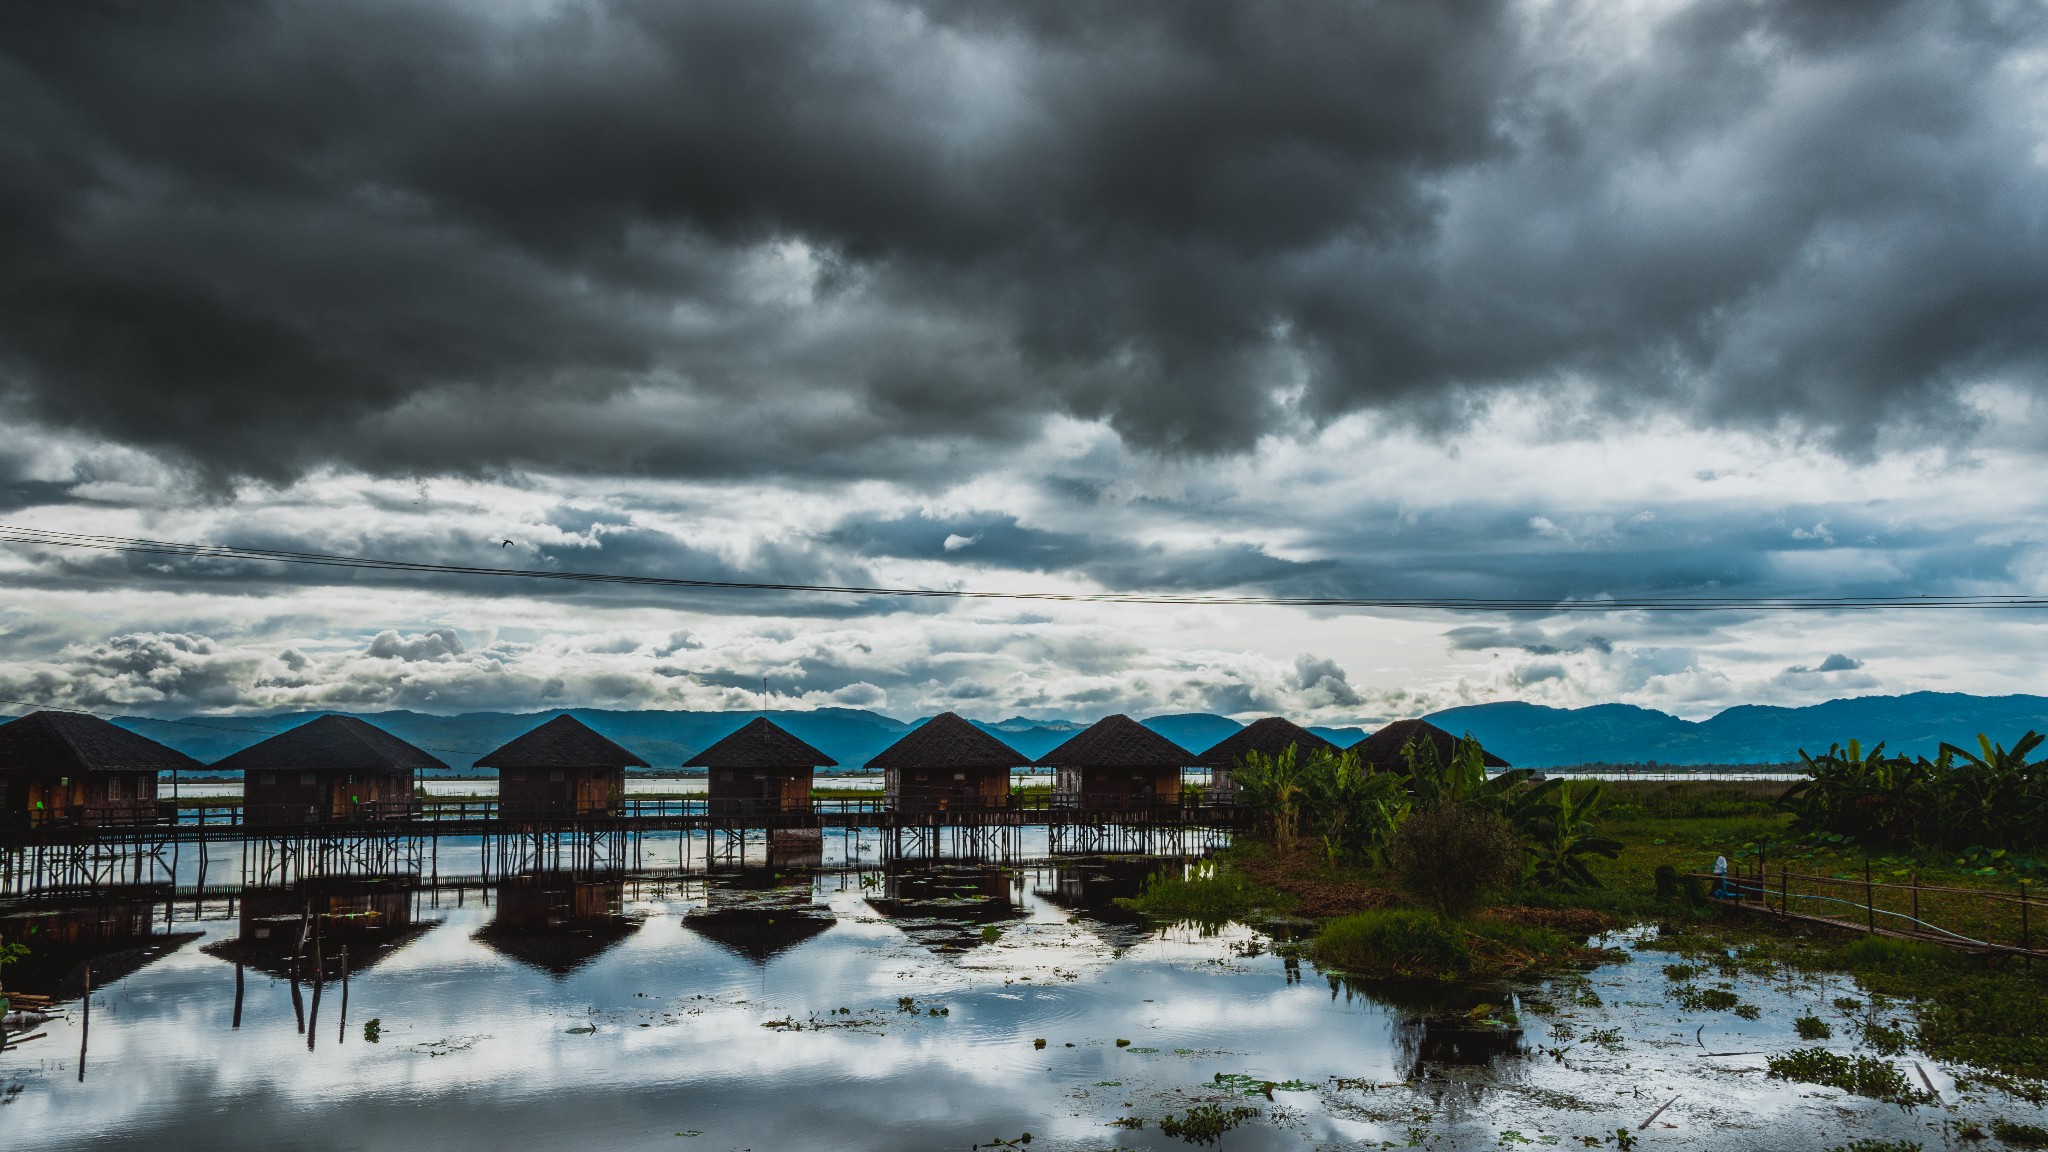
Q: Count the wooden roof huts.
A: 8